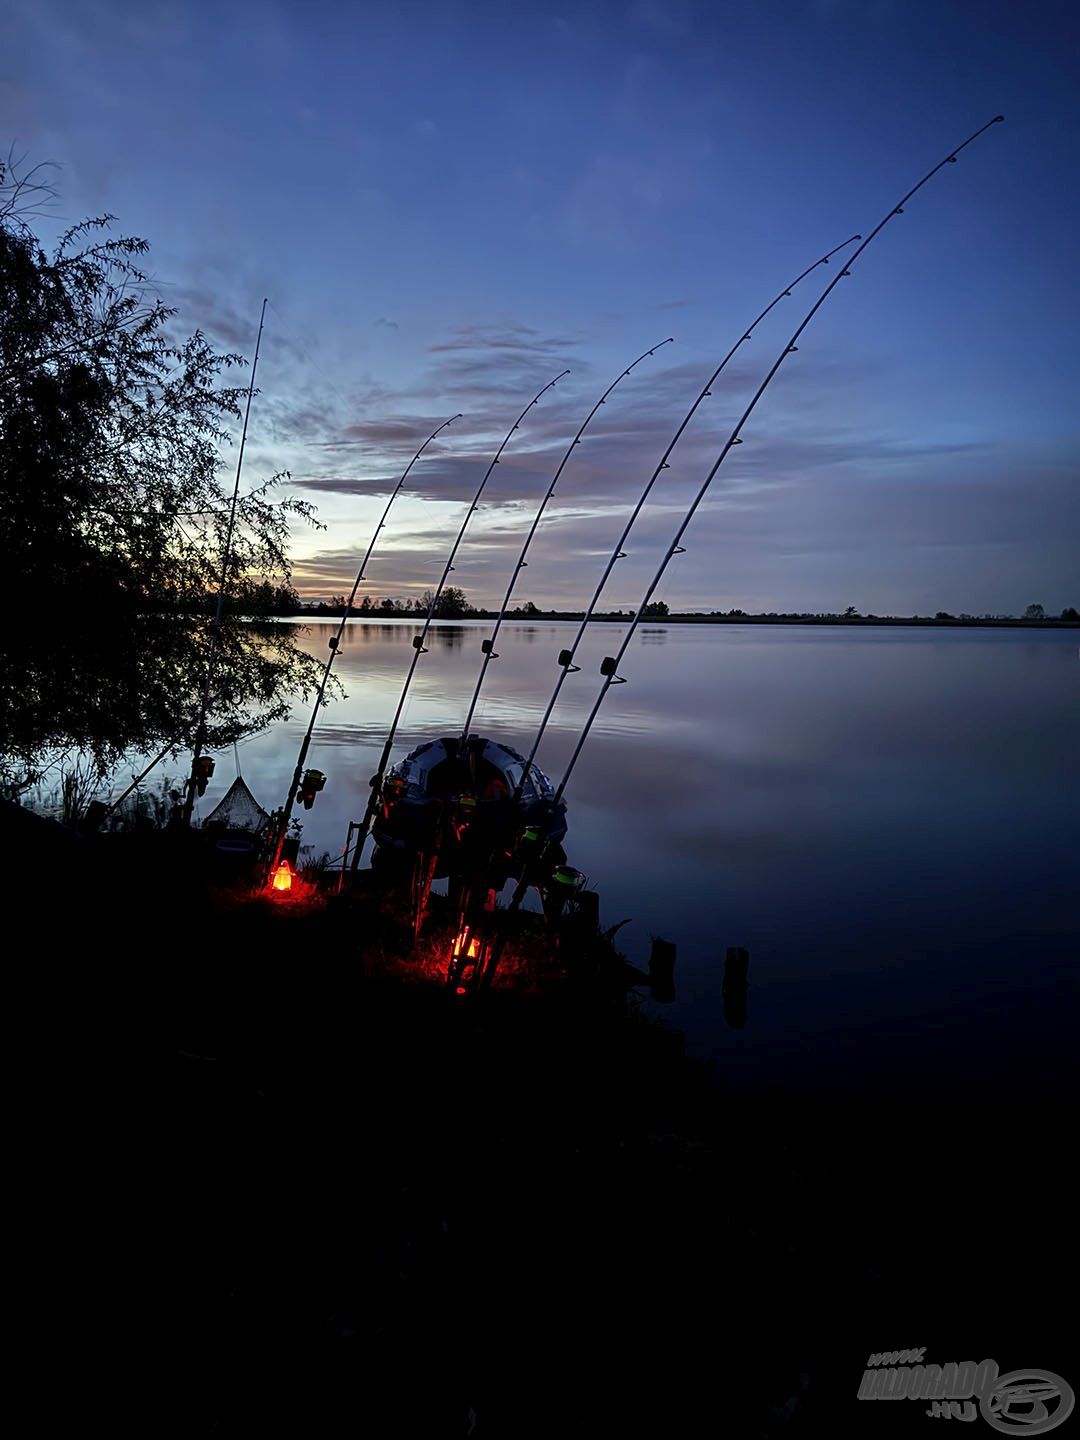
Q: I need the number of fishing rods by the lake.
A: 6